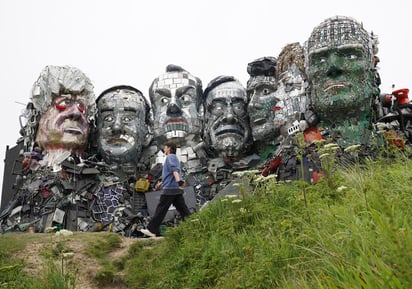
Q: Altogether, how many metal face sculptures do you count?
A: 7